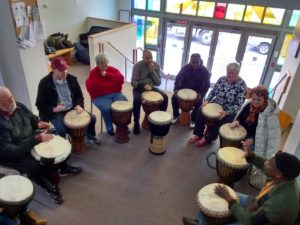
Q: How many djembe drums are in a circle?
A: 11